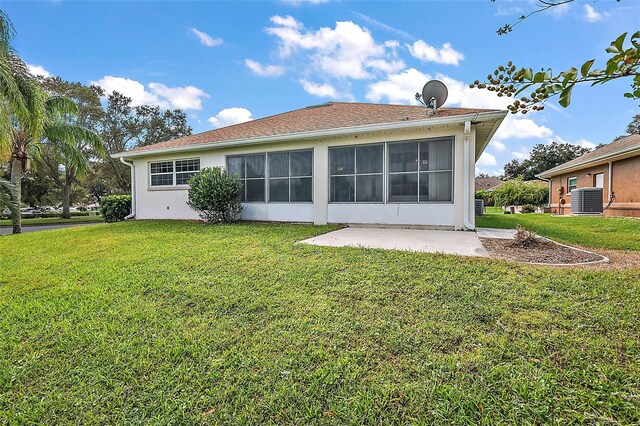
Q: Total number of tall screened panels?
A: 4